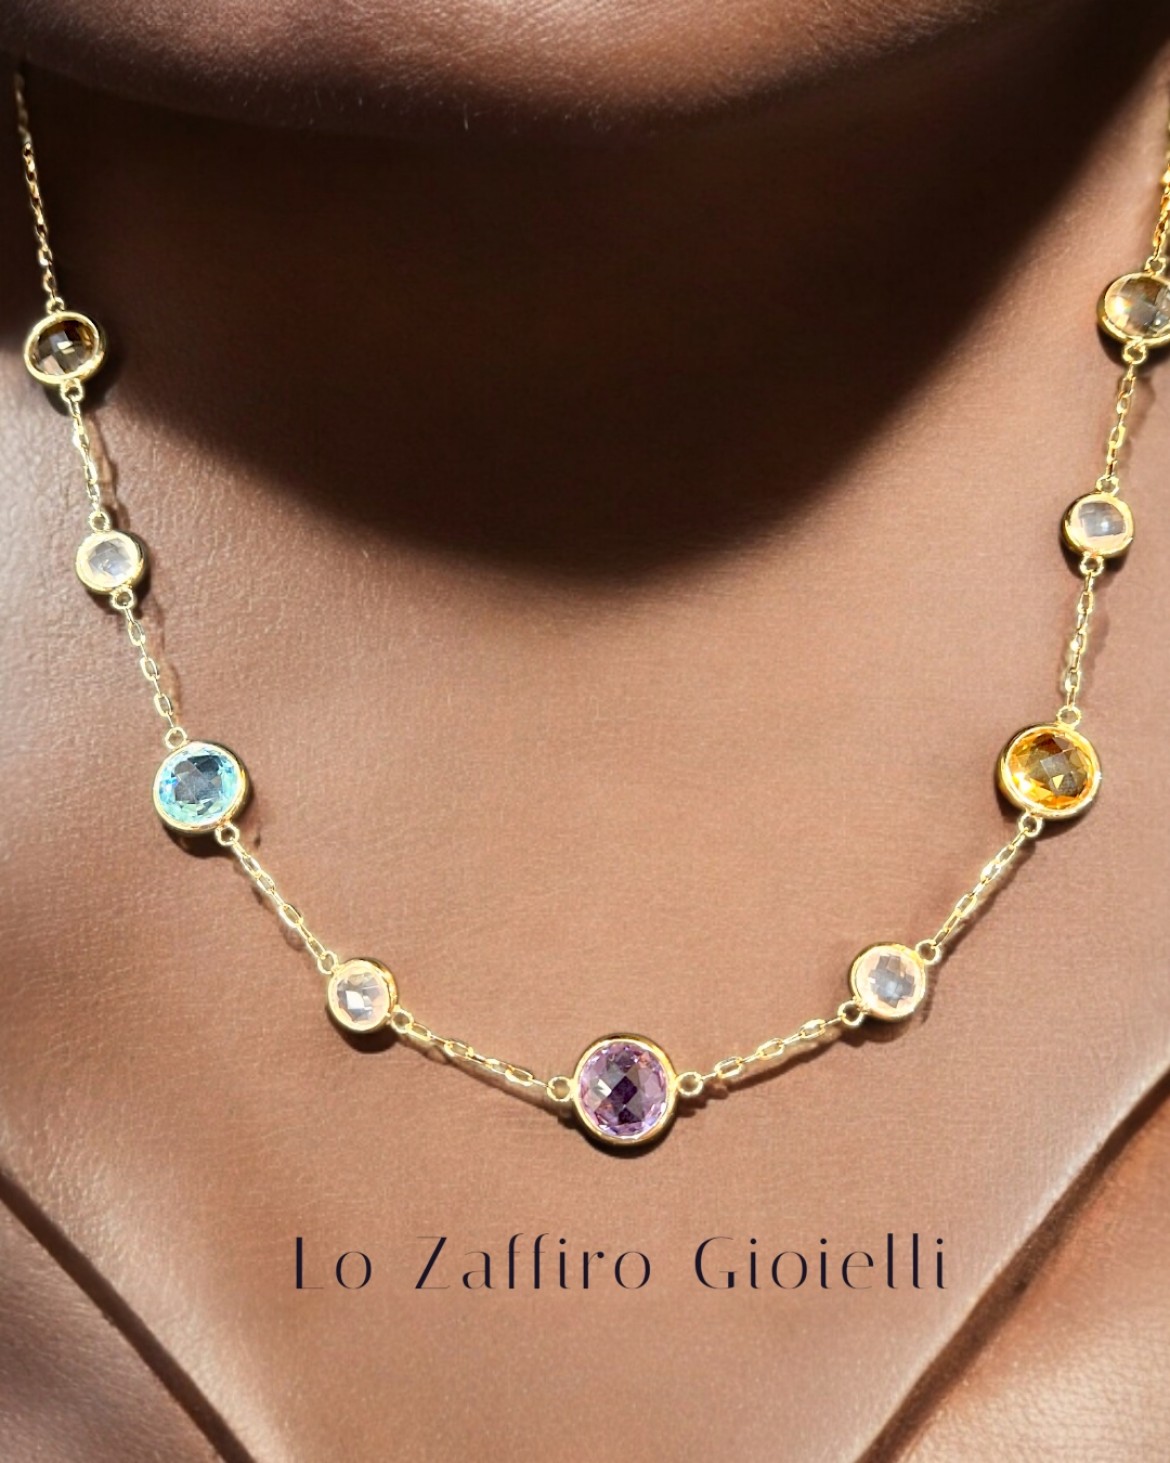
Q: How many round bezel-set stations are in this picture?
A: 9